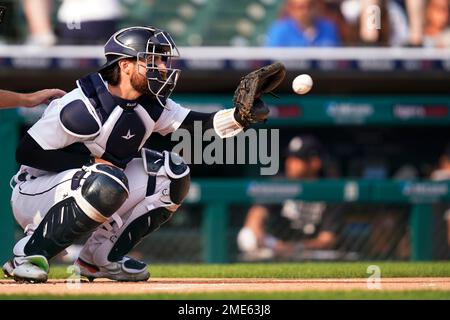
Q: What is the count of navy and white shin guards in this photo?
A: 2